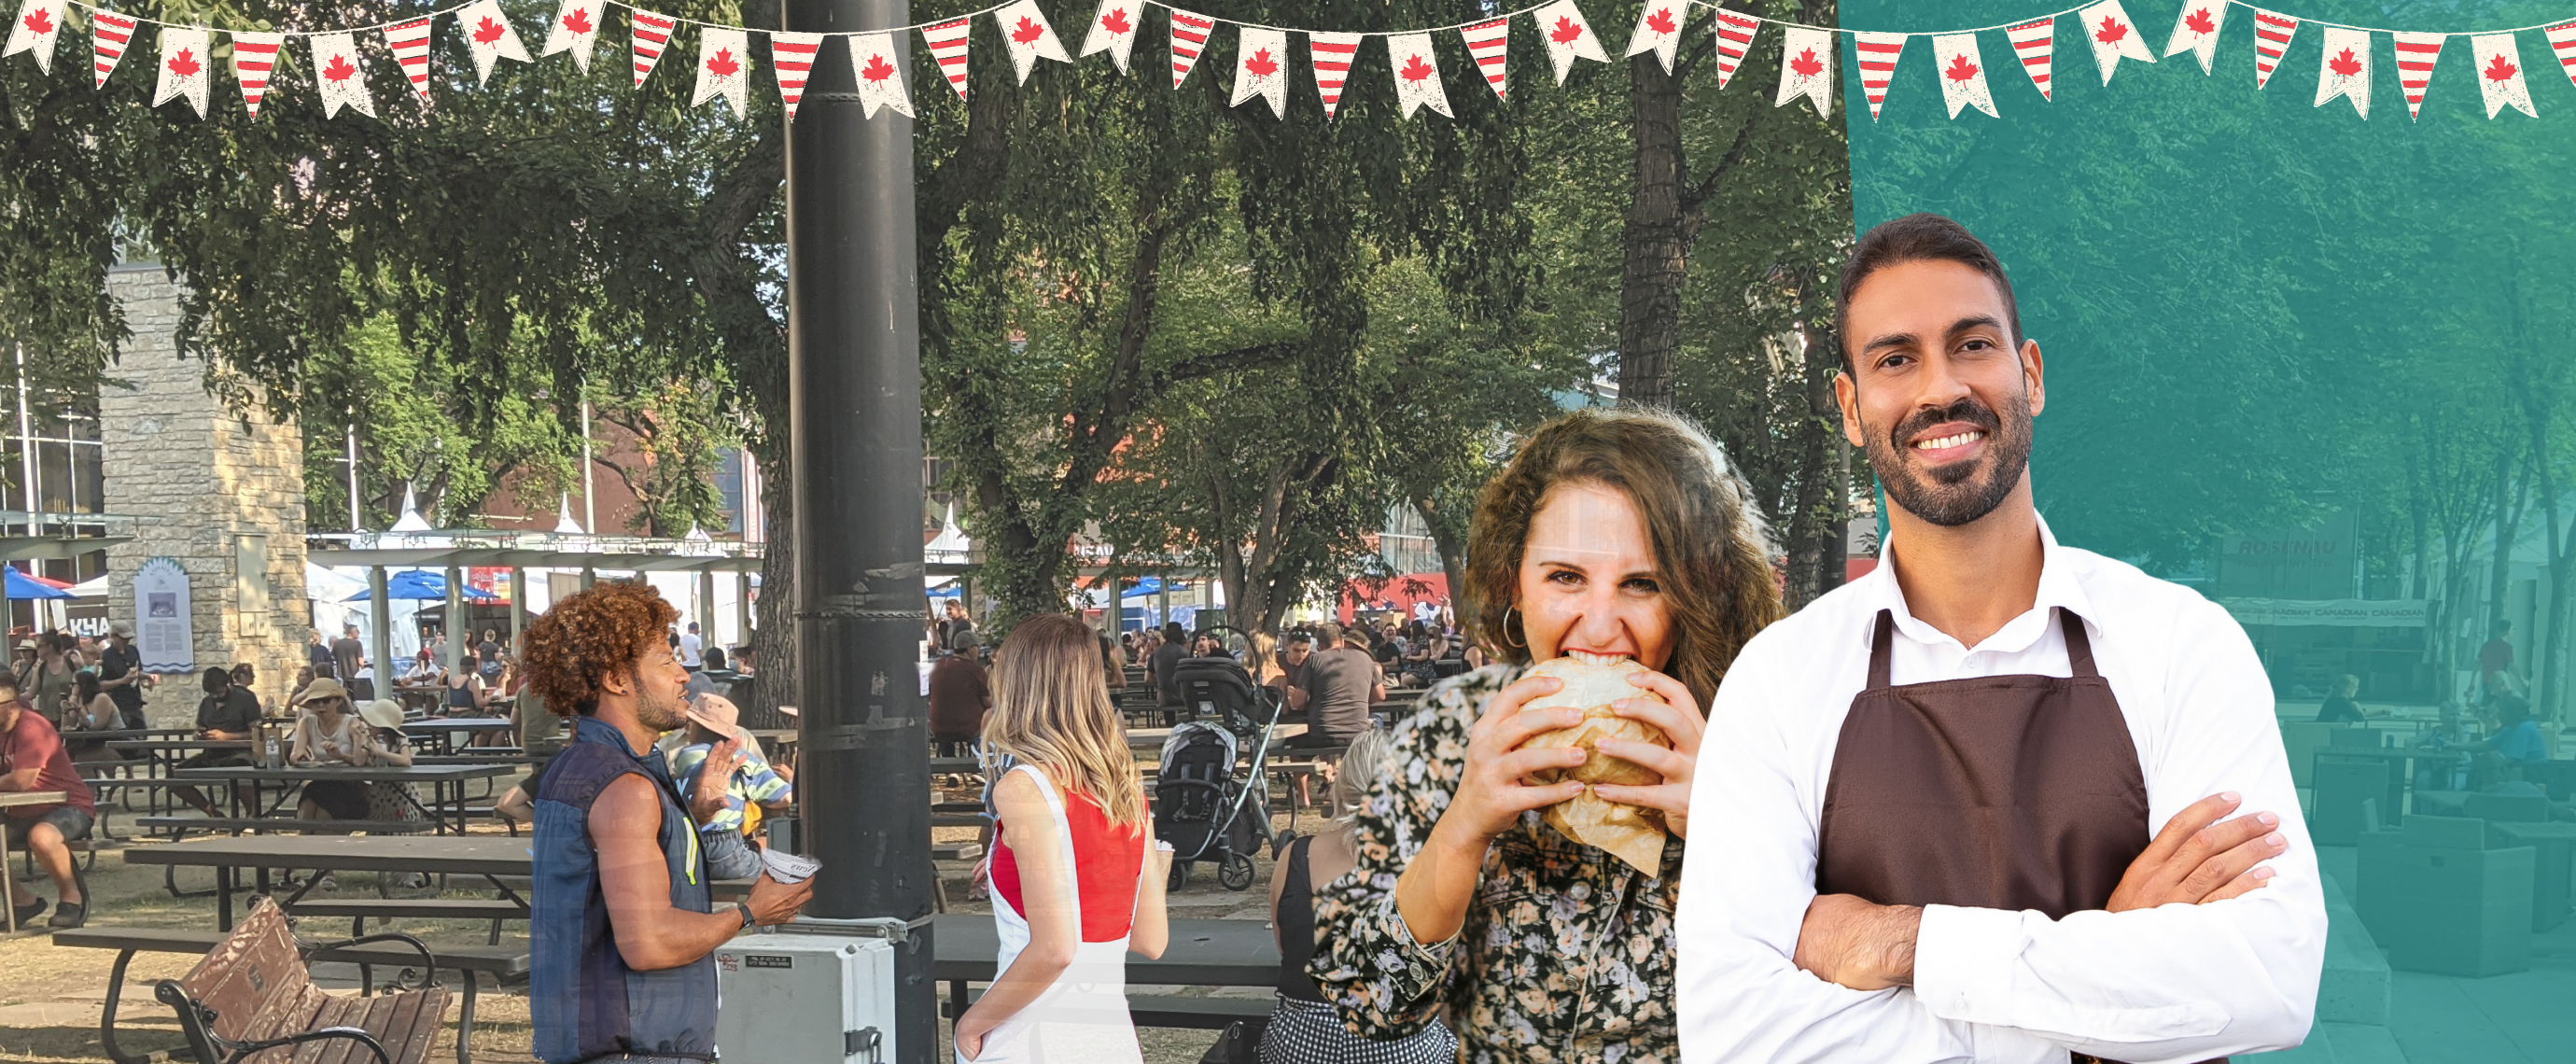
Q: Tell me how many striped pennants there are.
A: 15